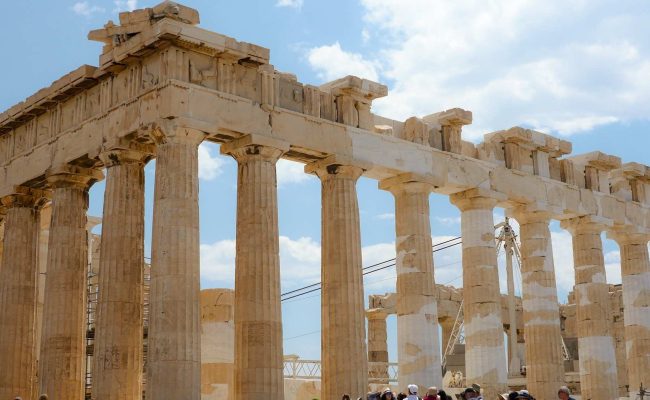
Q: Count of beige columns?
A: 11